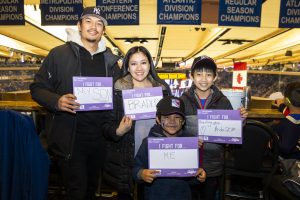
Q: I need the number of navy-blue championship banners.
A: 6